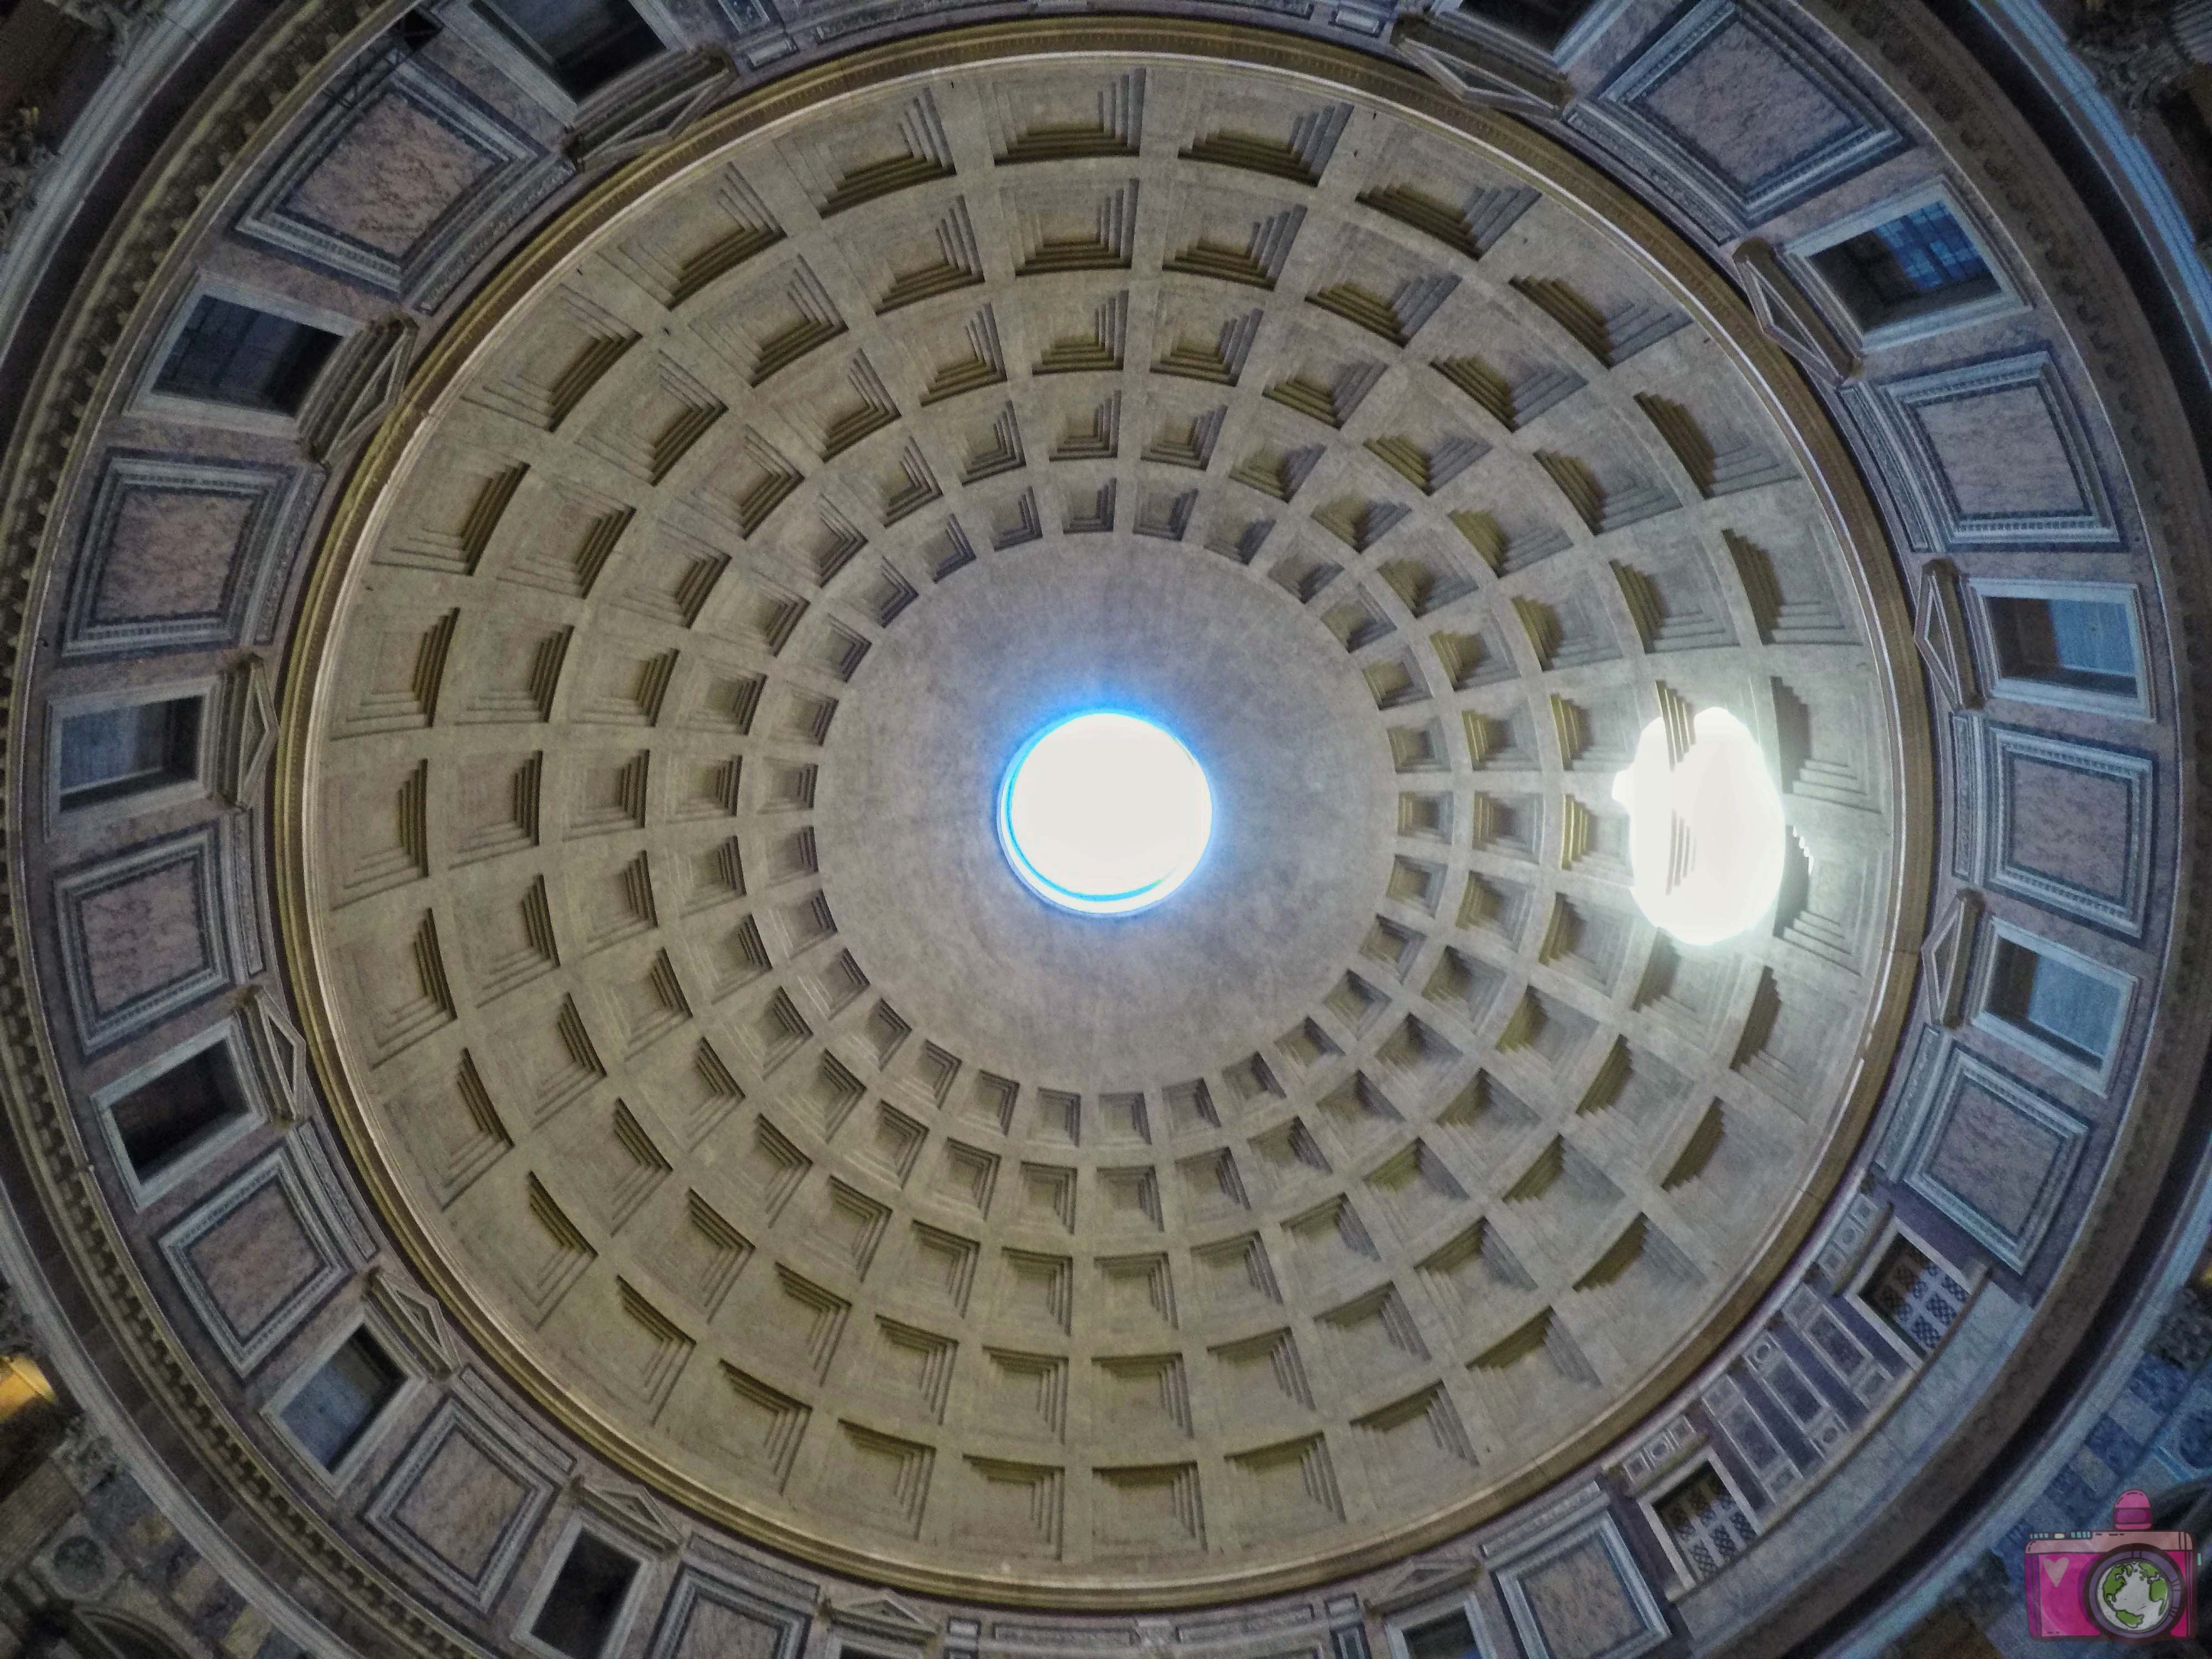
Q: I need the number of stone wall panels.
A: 11